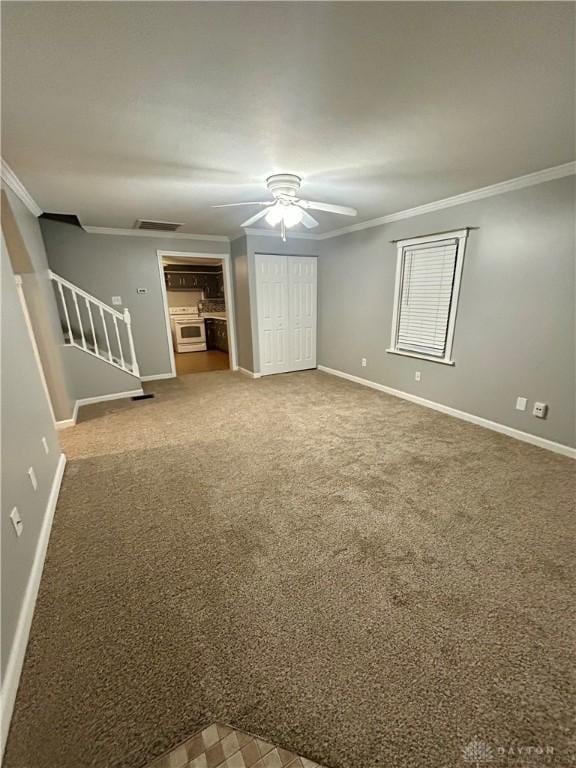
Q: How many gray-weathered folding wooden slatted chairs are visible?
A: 0